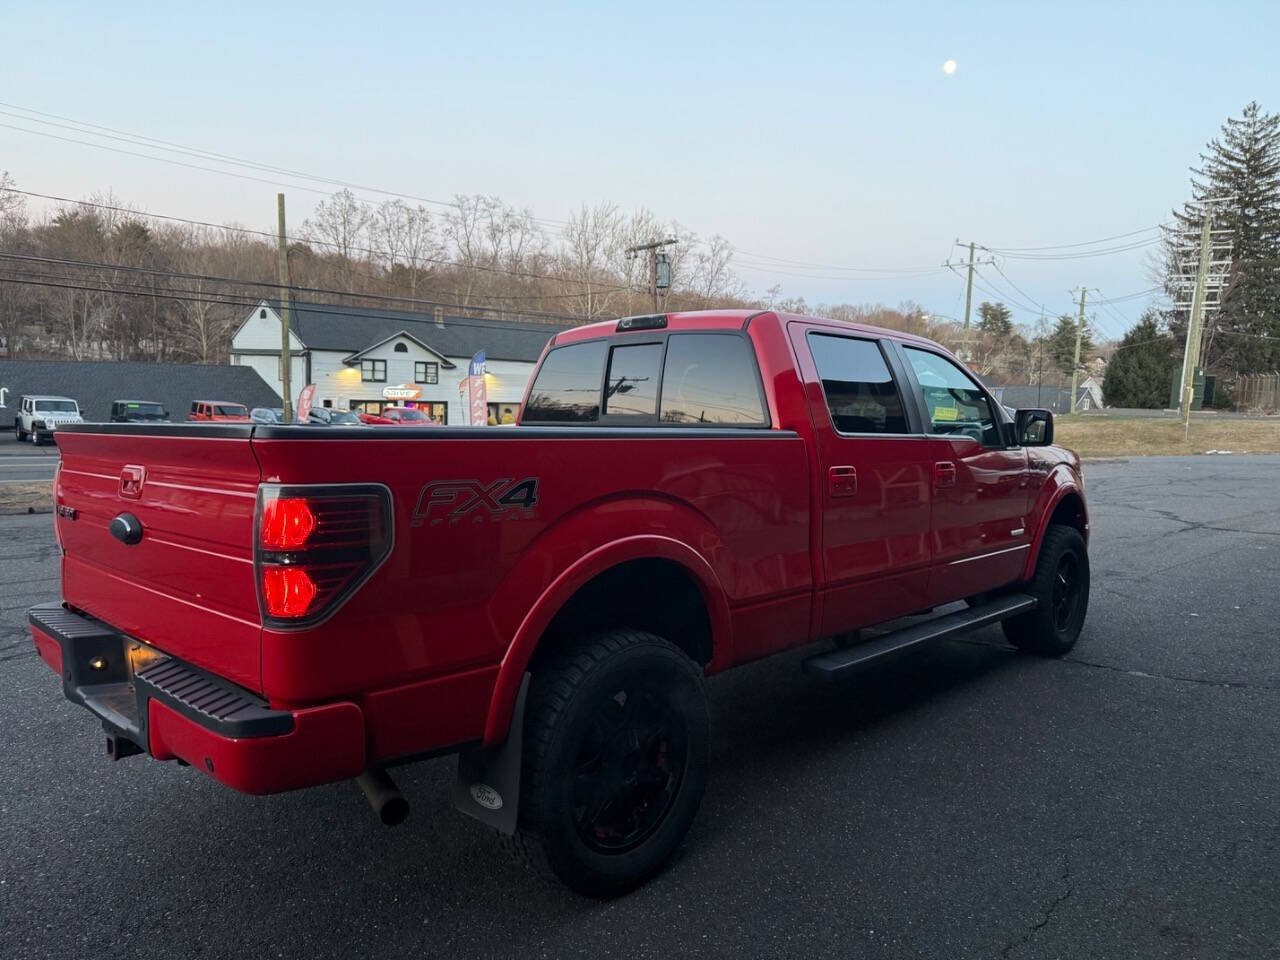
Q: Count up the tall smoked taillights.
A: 1